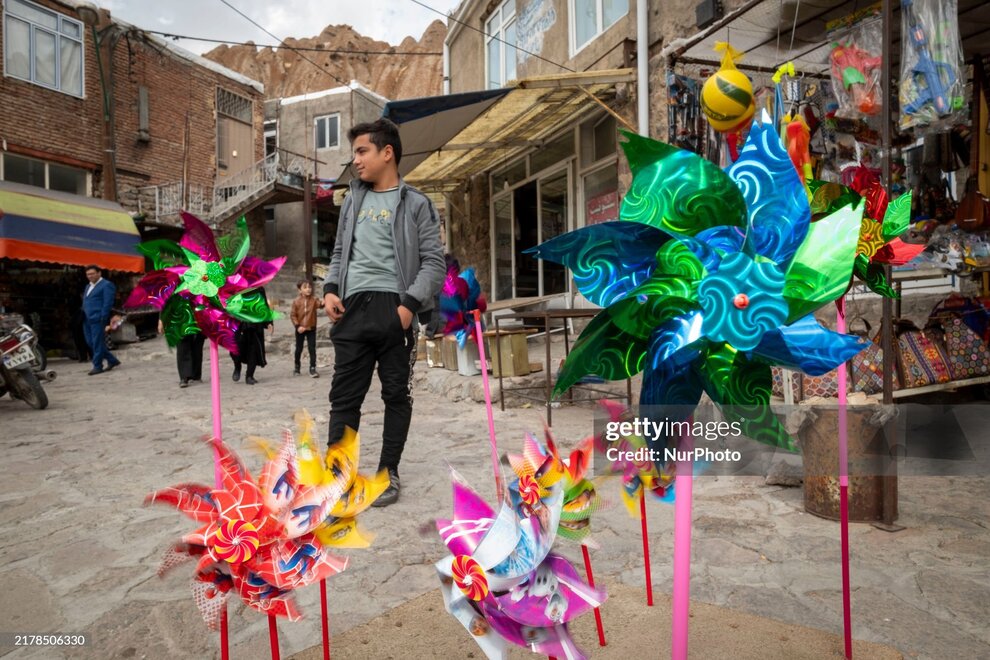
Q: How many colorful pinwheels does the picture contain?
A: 9